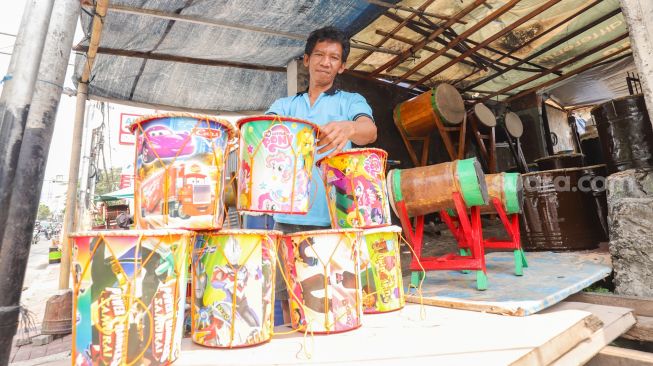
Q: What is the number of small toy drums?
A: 7